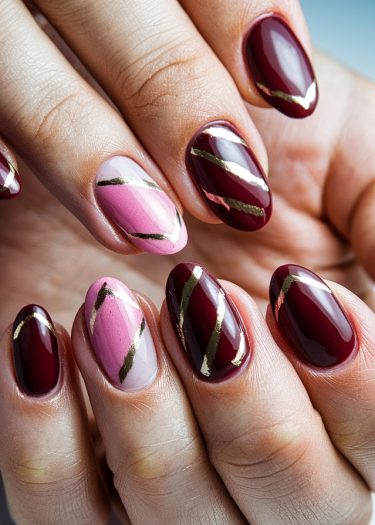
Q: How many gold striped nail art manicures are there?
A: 8